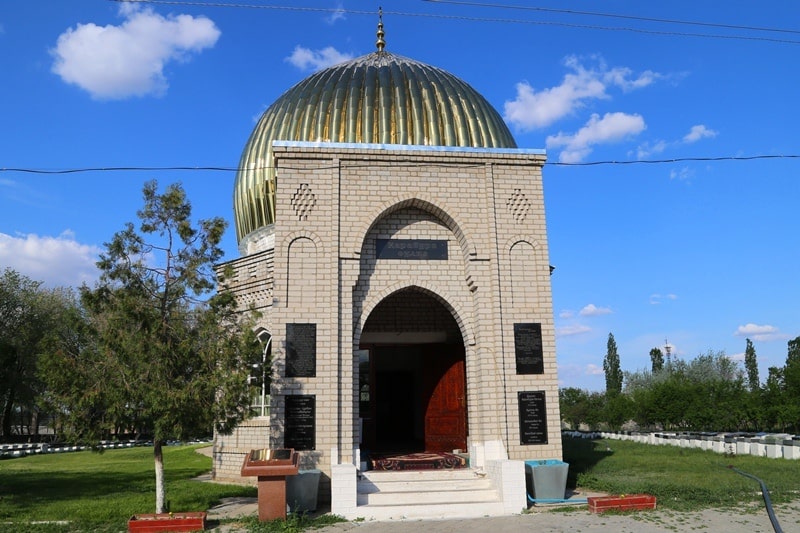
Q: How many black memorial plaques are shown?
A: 4